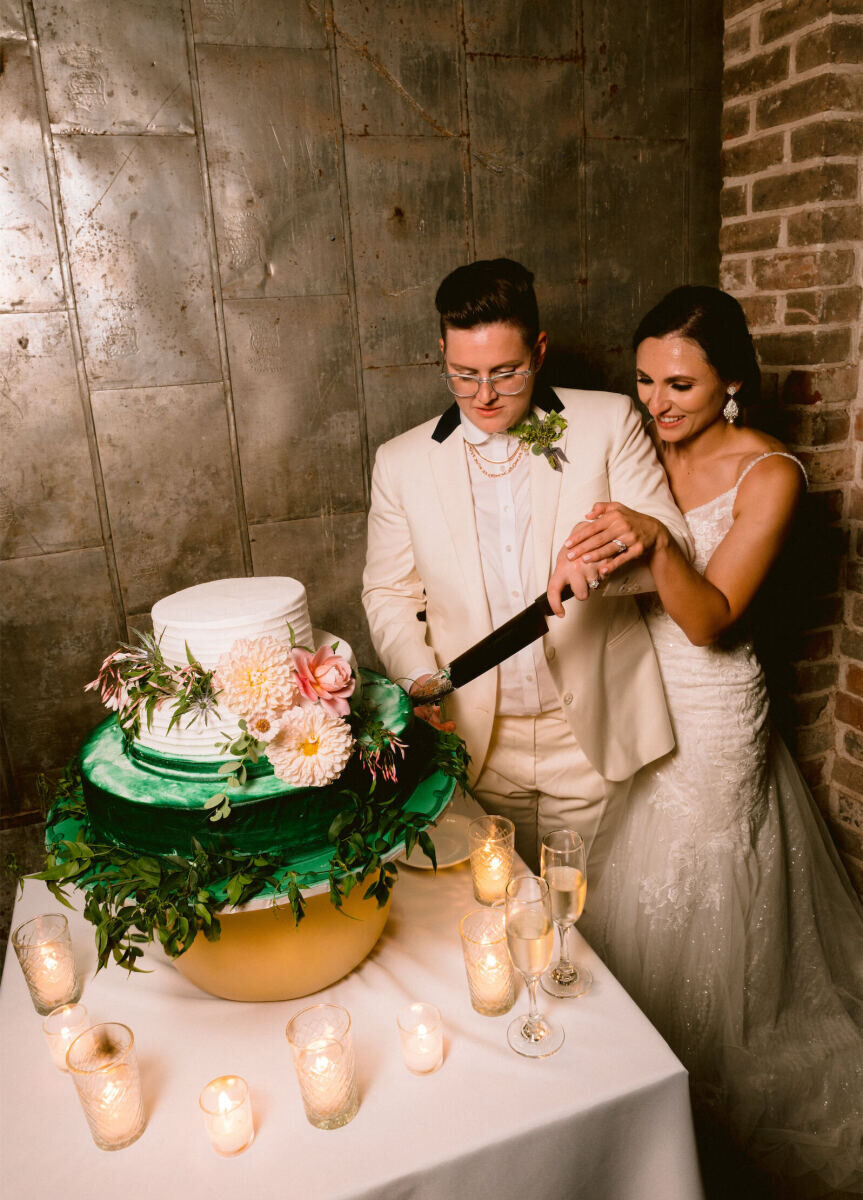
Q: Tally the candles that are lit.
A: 8